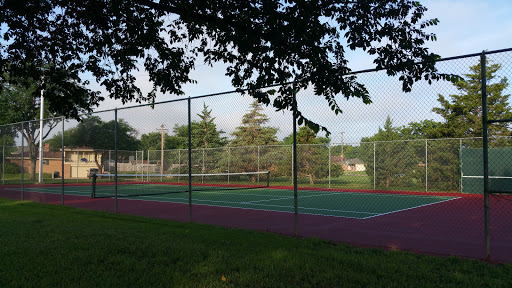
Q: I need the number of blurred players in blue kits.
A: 0